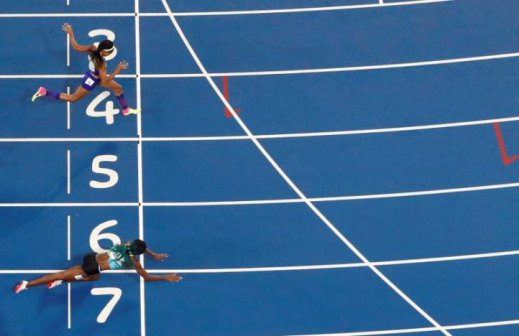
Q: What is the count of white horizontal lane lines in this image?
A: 6